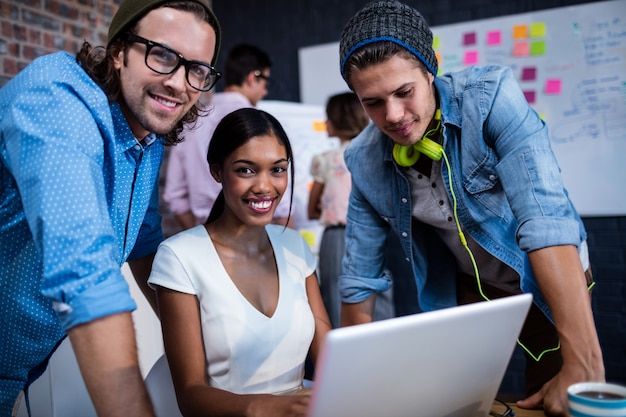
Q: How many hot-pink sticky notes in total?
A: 3